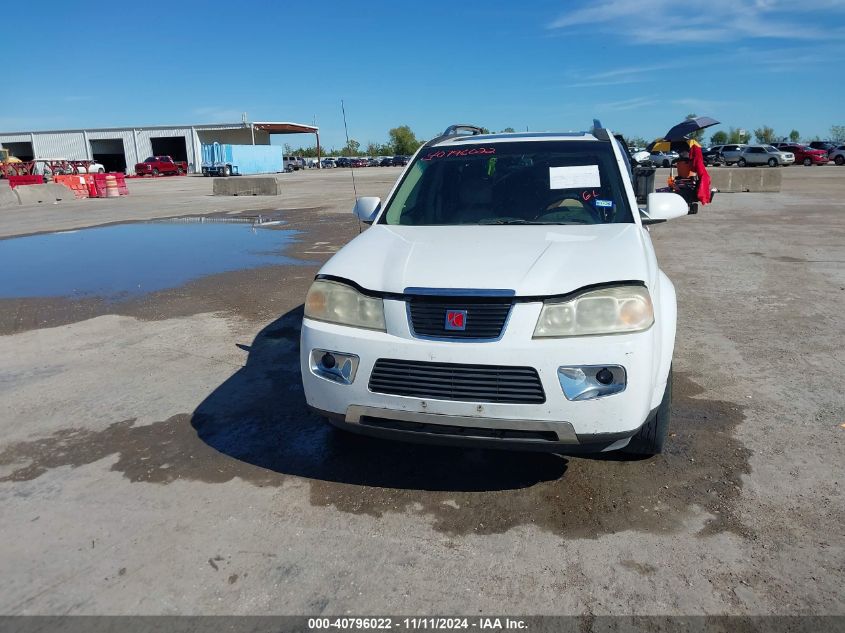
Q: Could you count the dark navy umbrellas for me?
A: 1